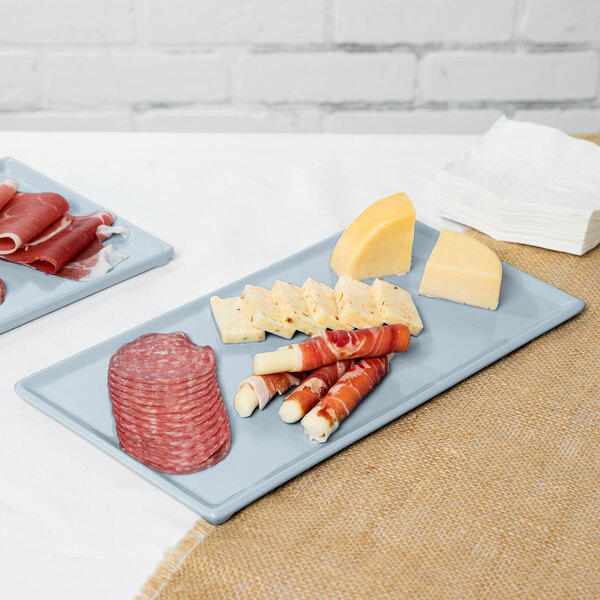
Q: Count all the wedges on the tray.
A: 2